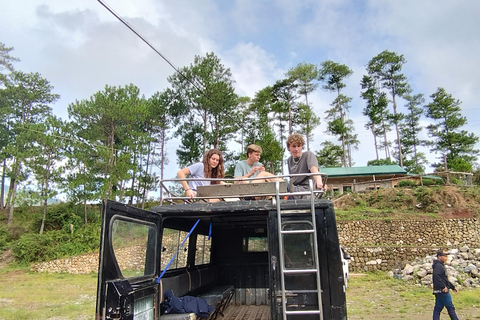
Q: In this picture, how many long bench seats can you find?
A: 1